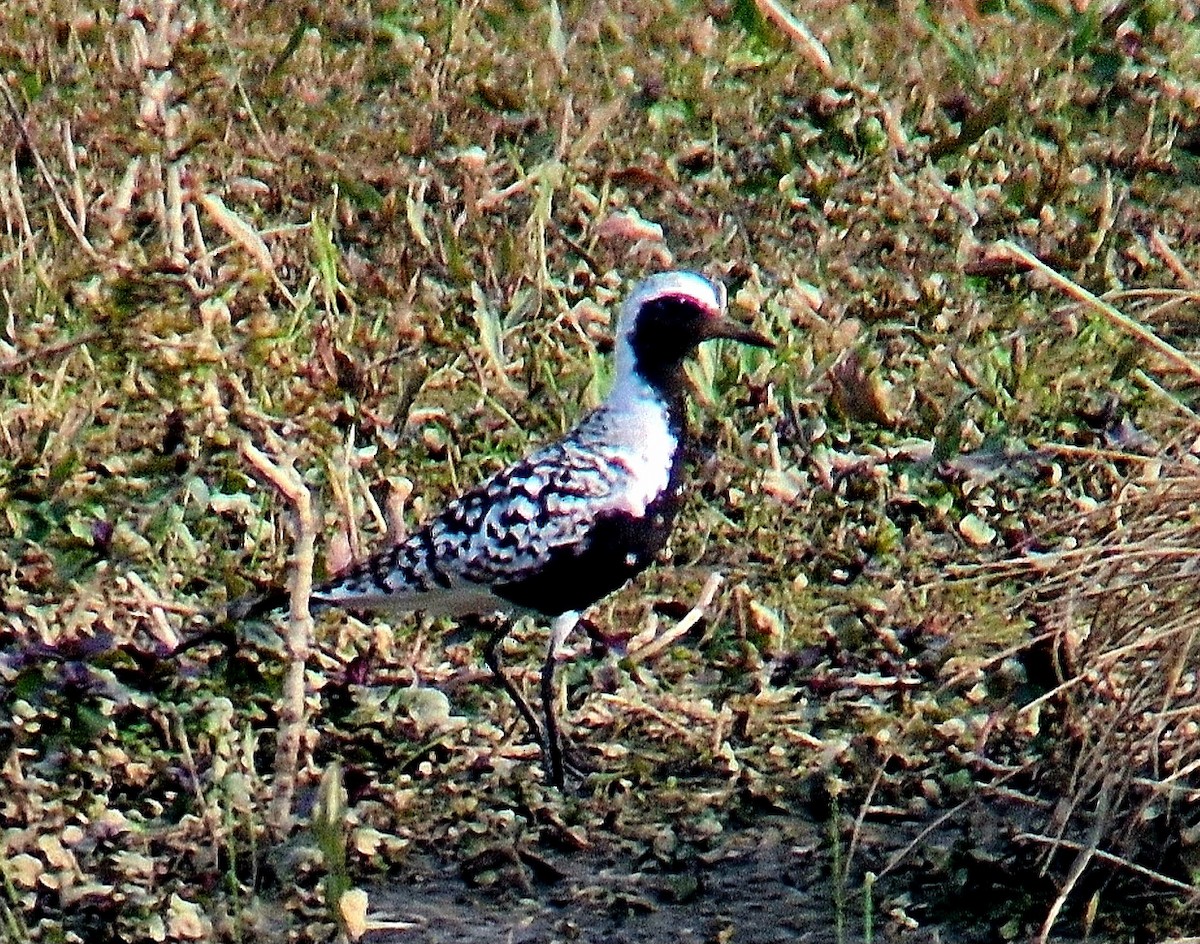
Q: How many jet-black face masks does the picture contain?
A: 1